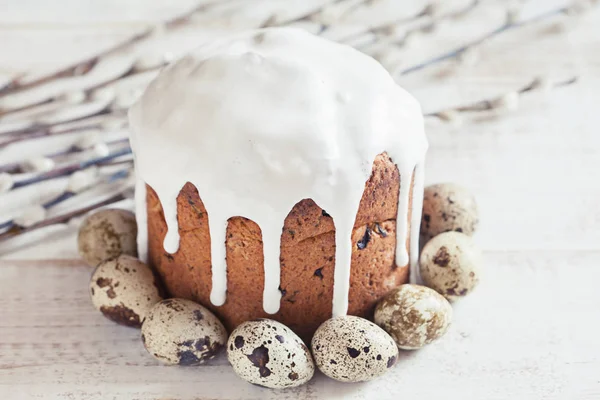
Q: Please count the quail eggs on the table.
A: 8